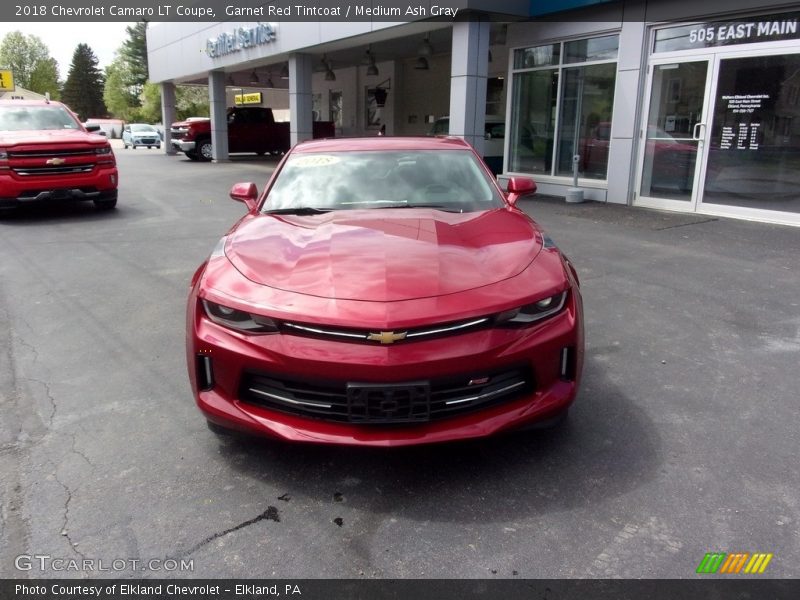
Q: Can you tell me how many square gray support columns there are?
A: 4